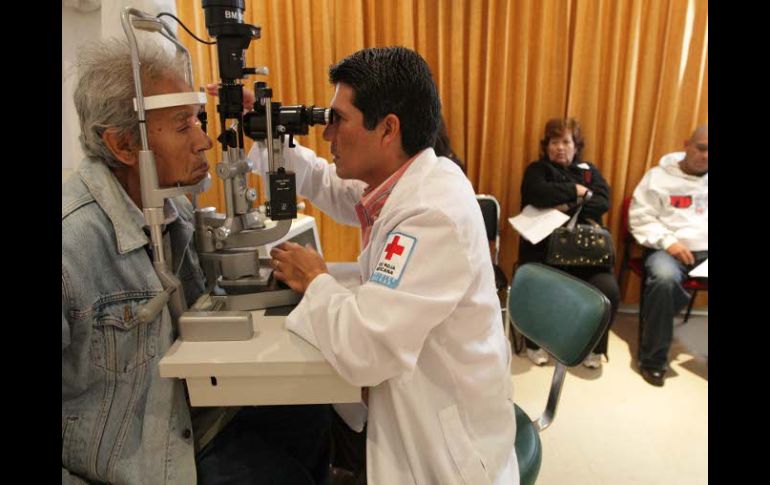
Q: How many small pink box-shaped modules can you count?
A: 0